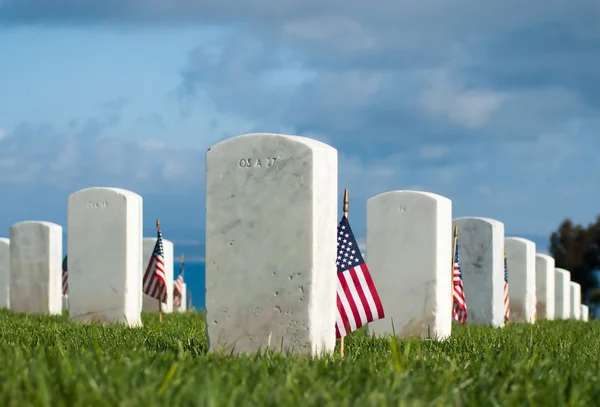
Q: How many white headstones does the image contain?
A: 13